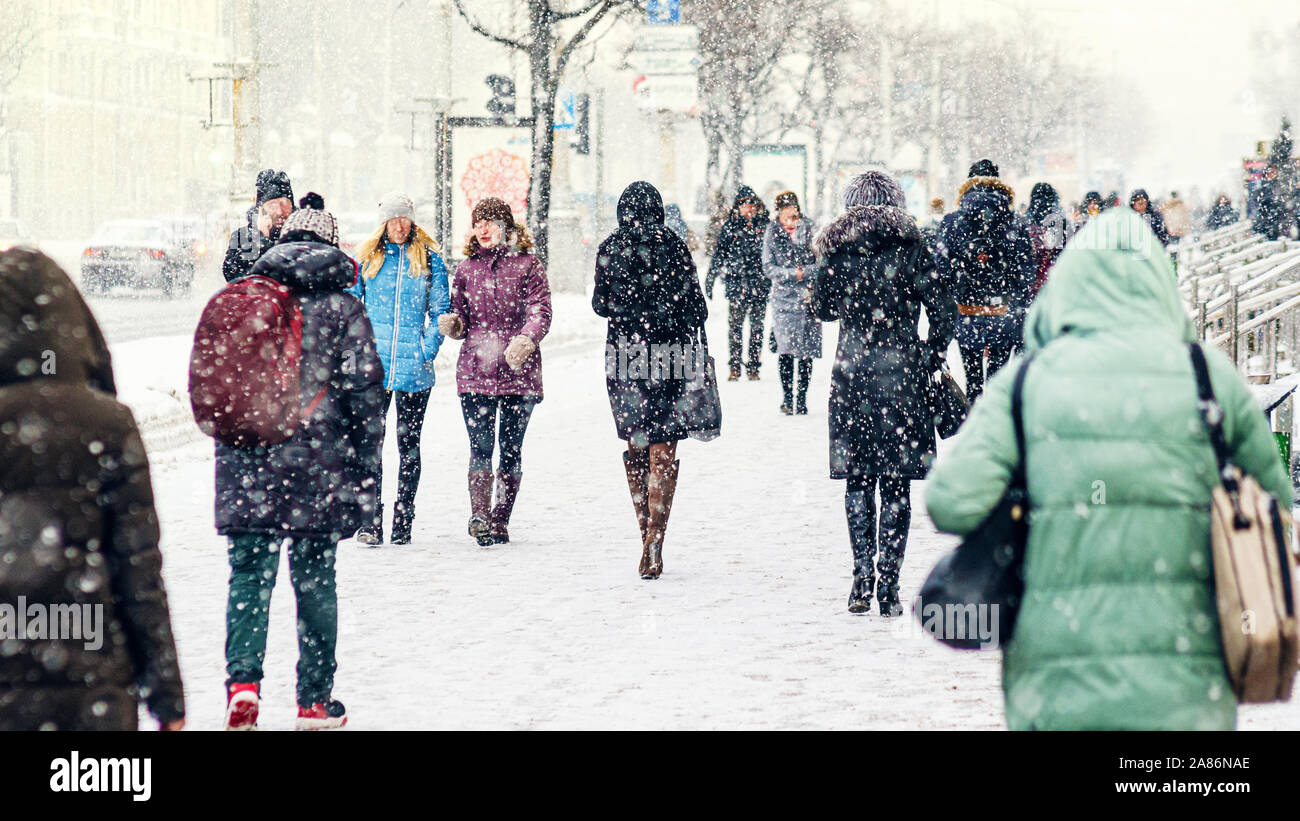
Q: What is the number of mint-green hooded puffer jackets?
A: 1